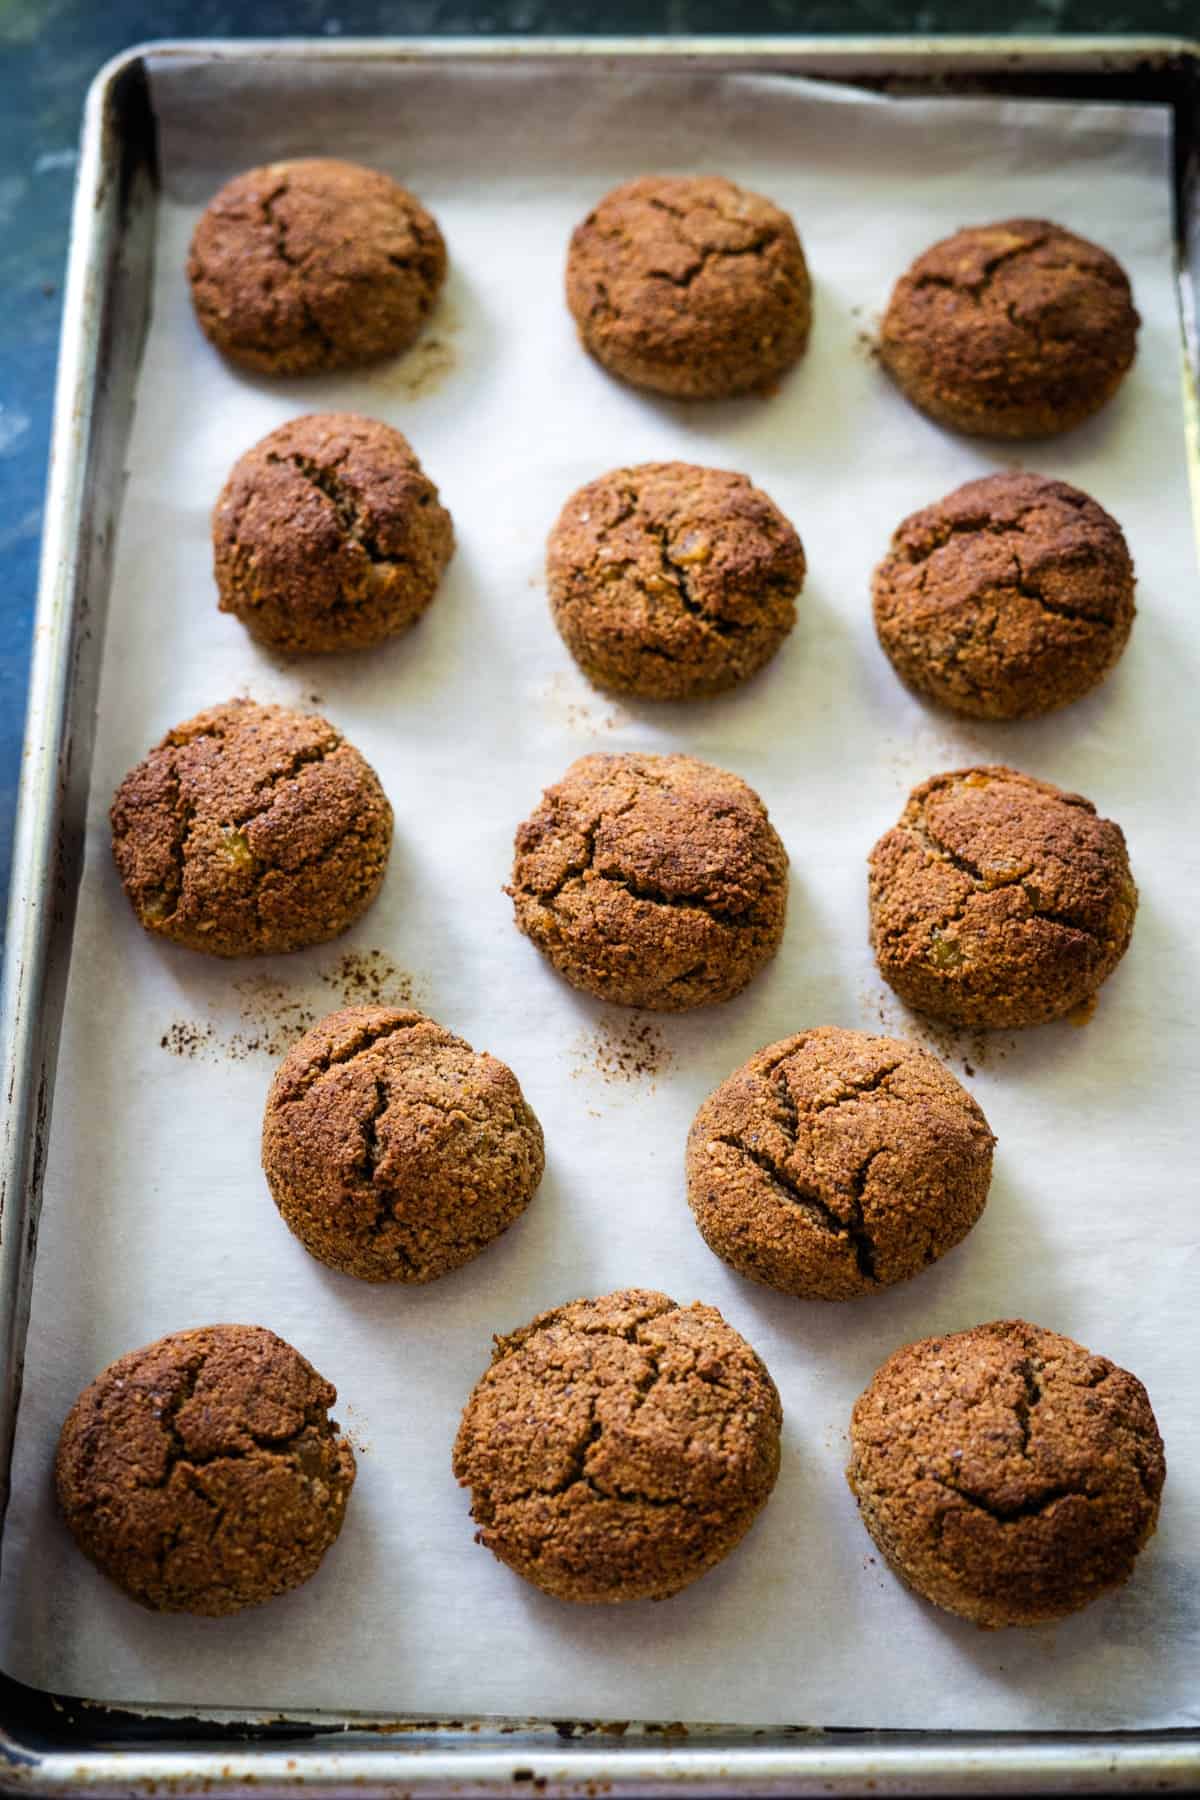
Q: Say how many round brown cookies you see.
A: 14